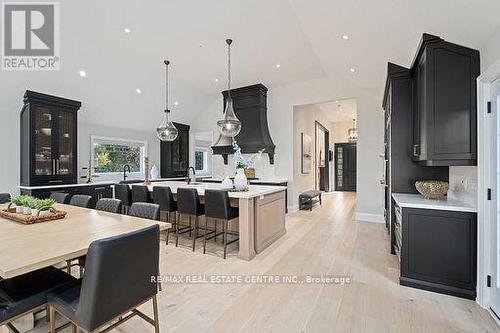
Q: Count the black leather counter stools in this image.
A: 5